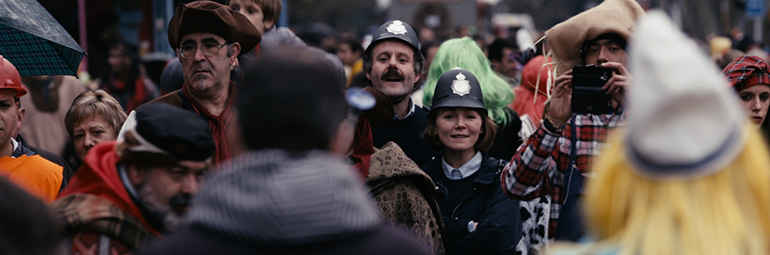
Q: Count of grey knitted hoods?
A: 1